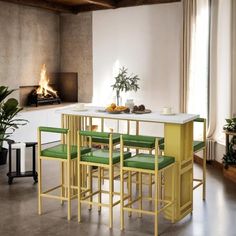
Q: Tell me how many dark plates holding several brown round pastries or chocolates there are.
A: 1